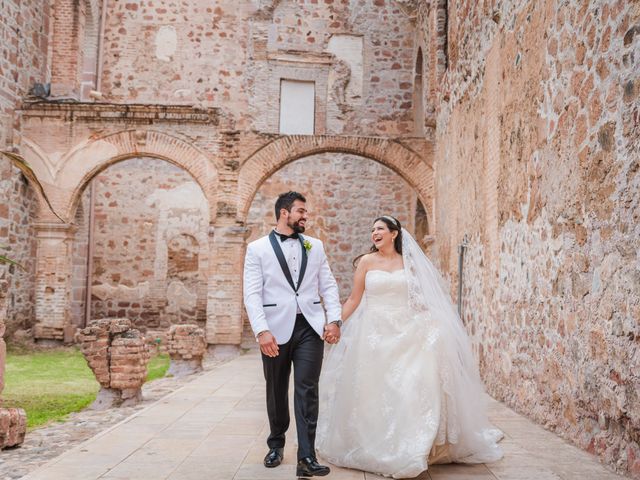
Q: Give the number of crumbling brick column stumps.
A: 2